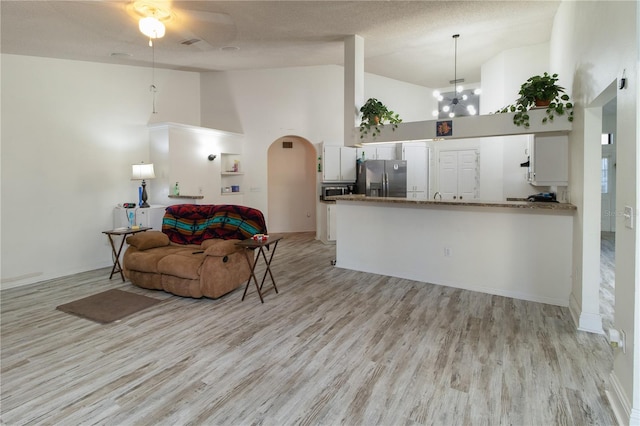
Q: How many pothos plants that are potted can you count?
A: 2